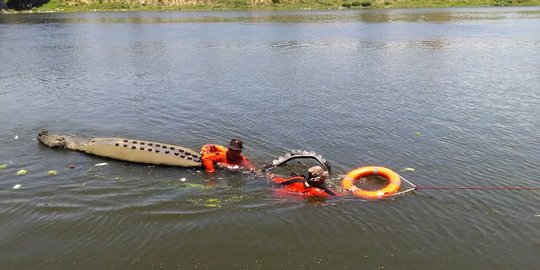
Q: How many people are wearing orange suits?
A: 2